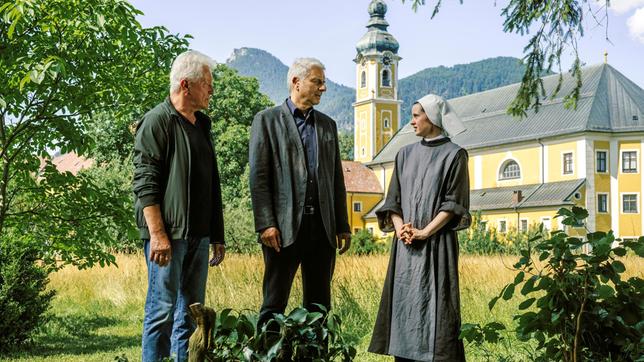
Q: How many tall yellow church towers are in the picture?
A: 1